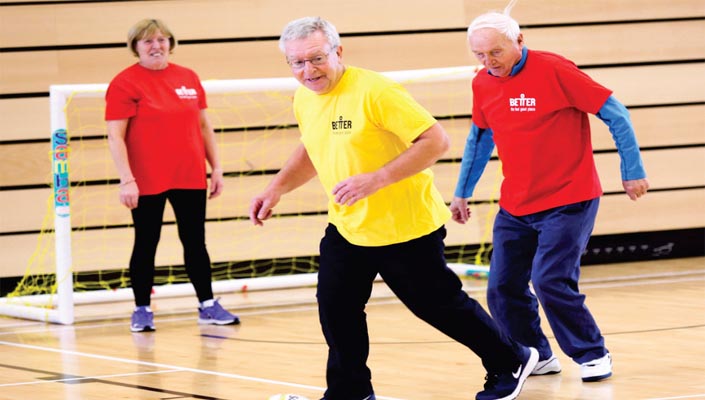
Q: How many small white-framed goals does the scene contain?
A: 1